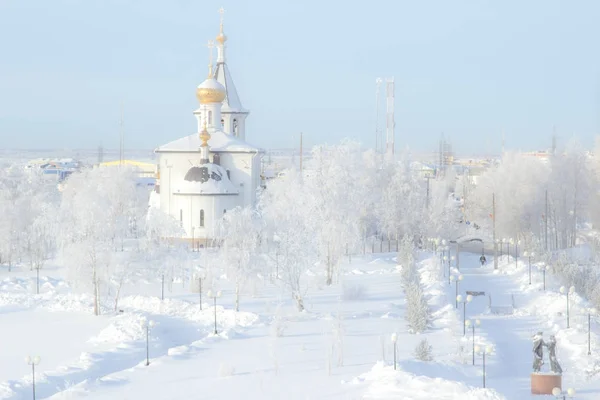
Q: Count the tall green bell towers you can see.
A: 0